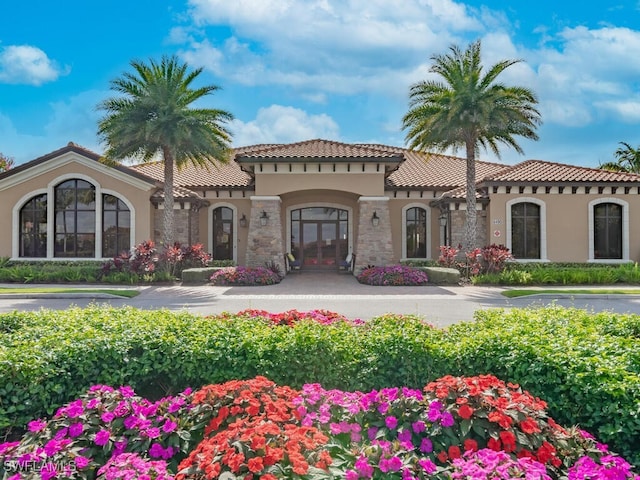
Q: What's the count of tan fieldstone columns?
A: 2